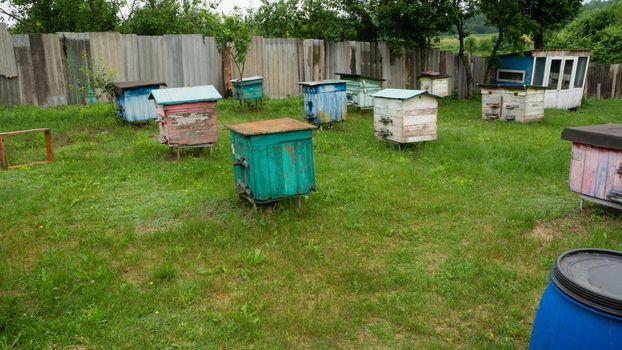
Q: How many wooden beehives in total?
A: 10